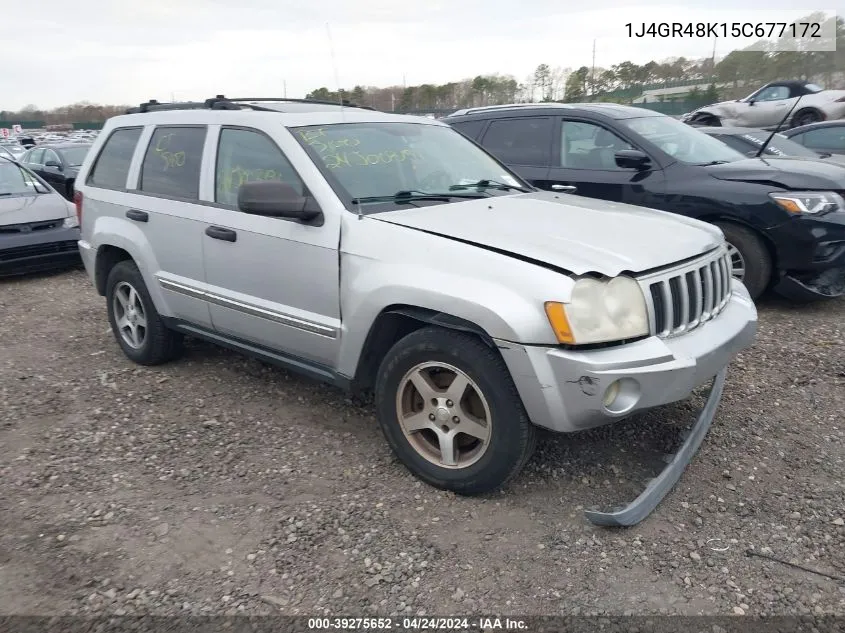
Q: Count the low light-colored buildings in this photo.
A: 1